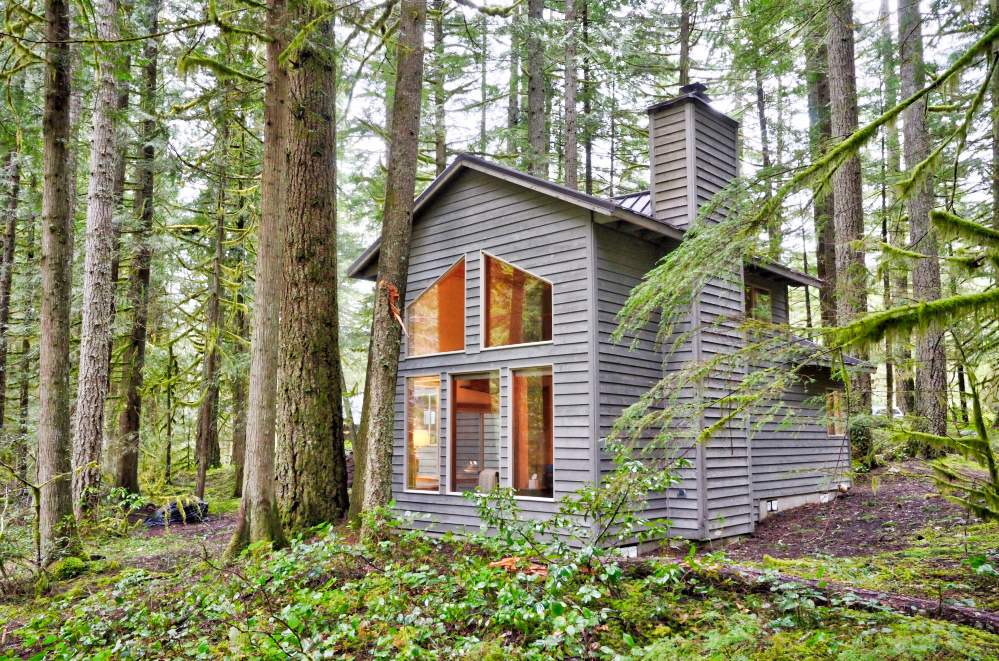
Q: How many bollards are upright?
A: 0